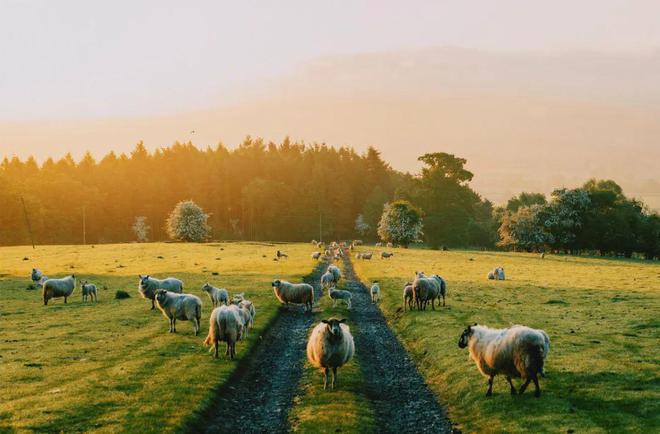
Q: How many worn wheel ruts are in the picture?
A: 2